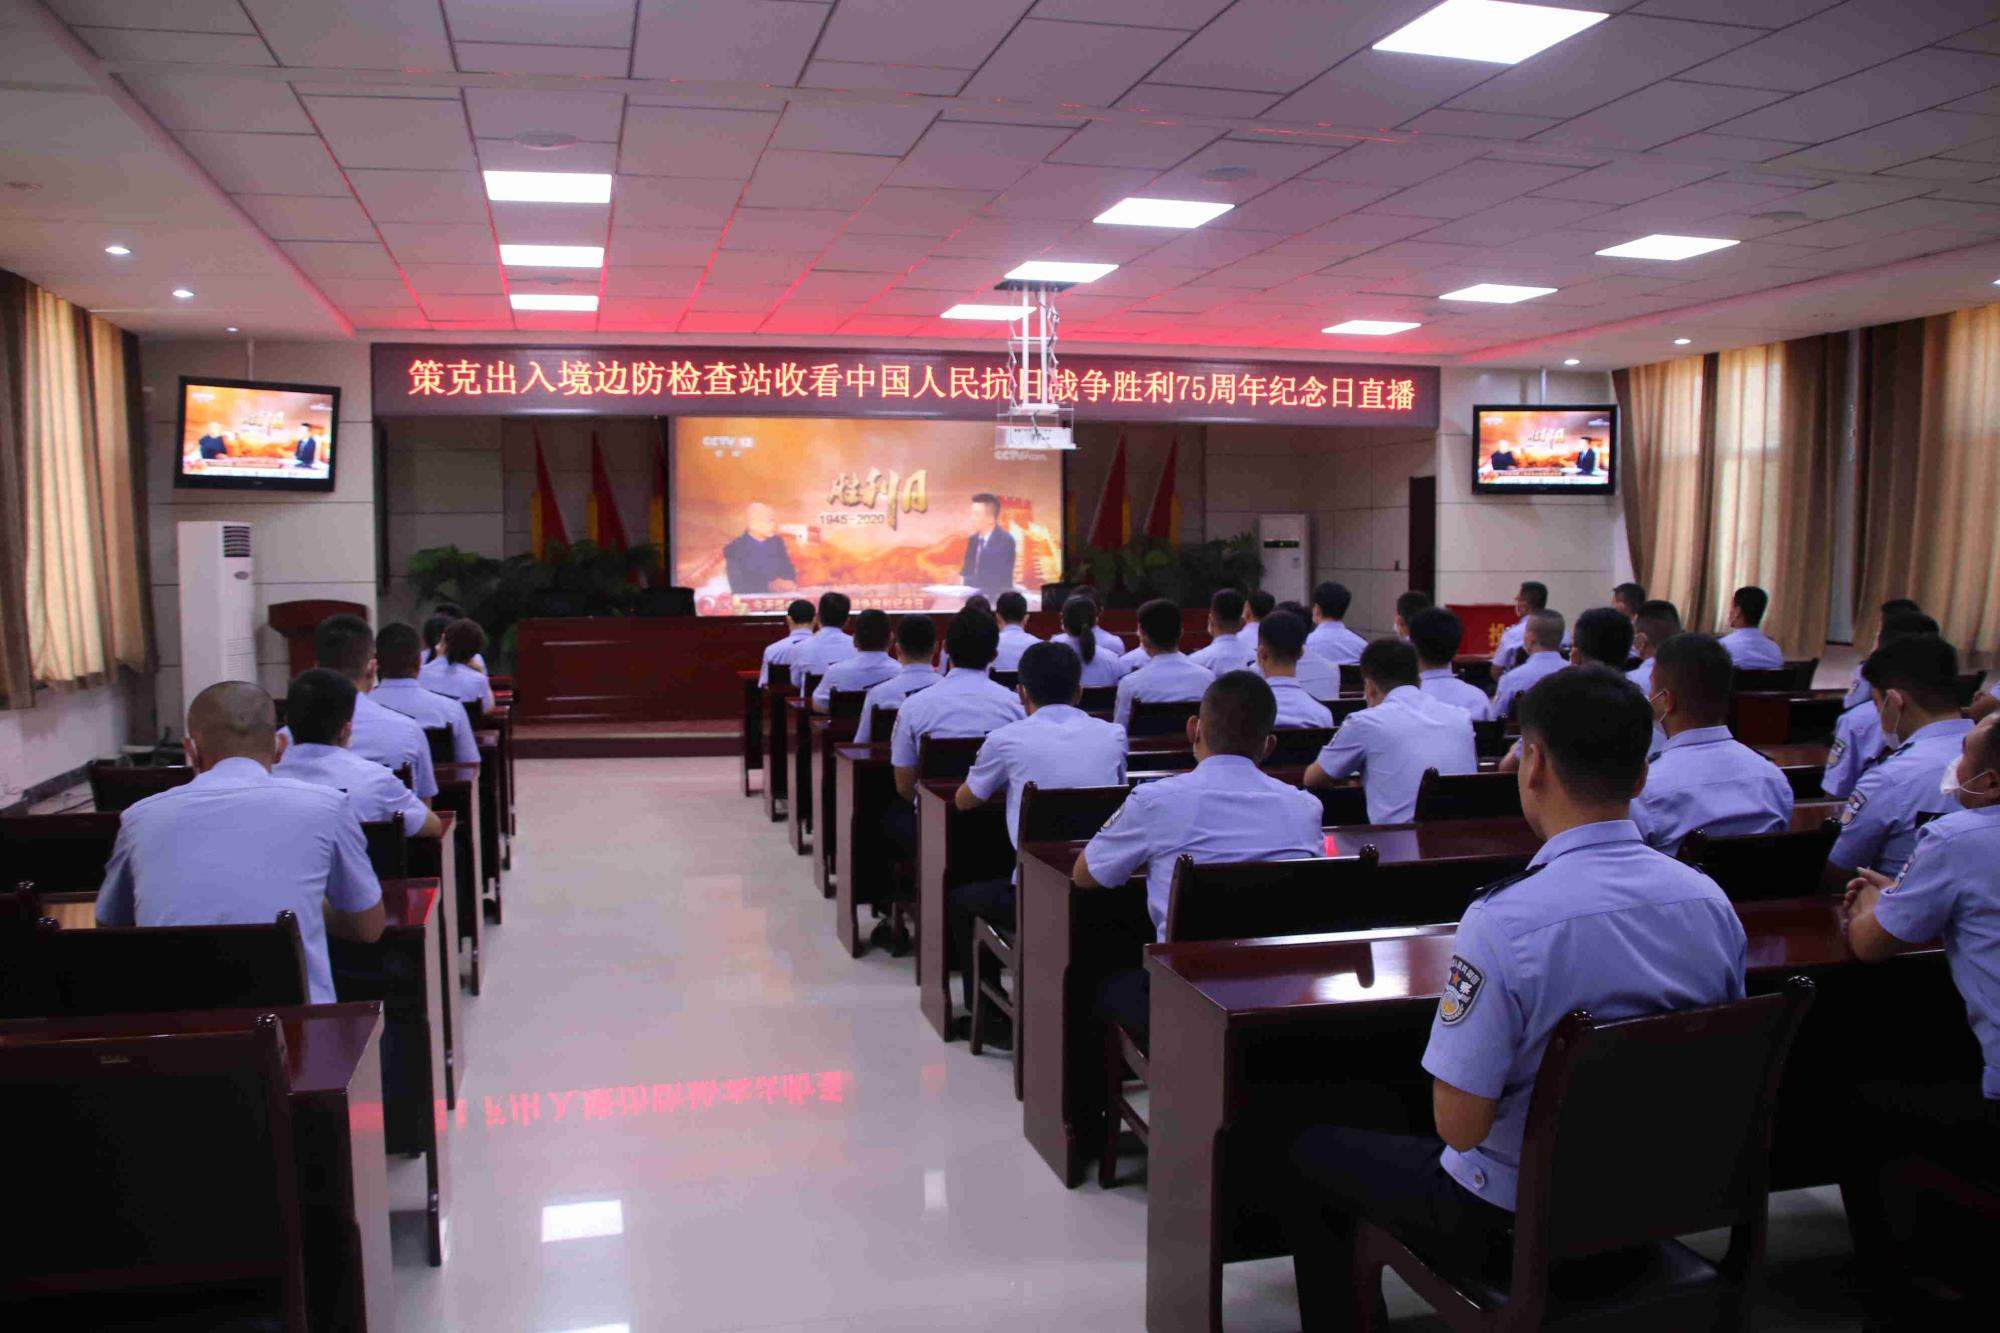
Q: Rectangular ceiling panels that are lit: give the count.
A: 10